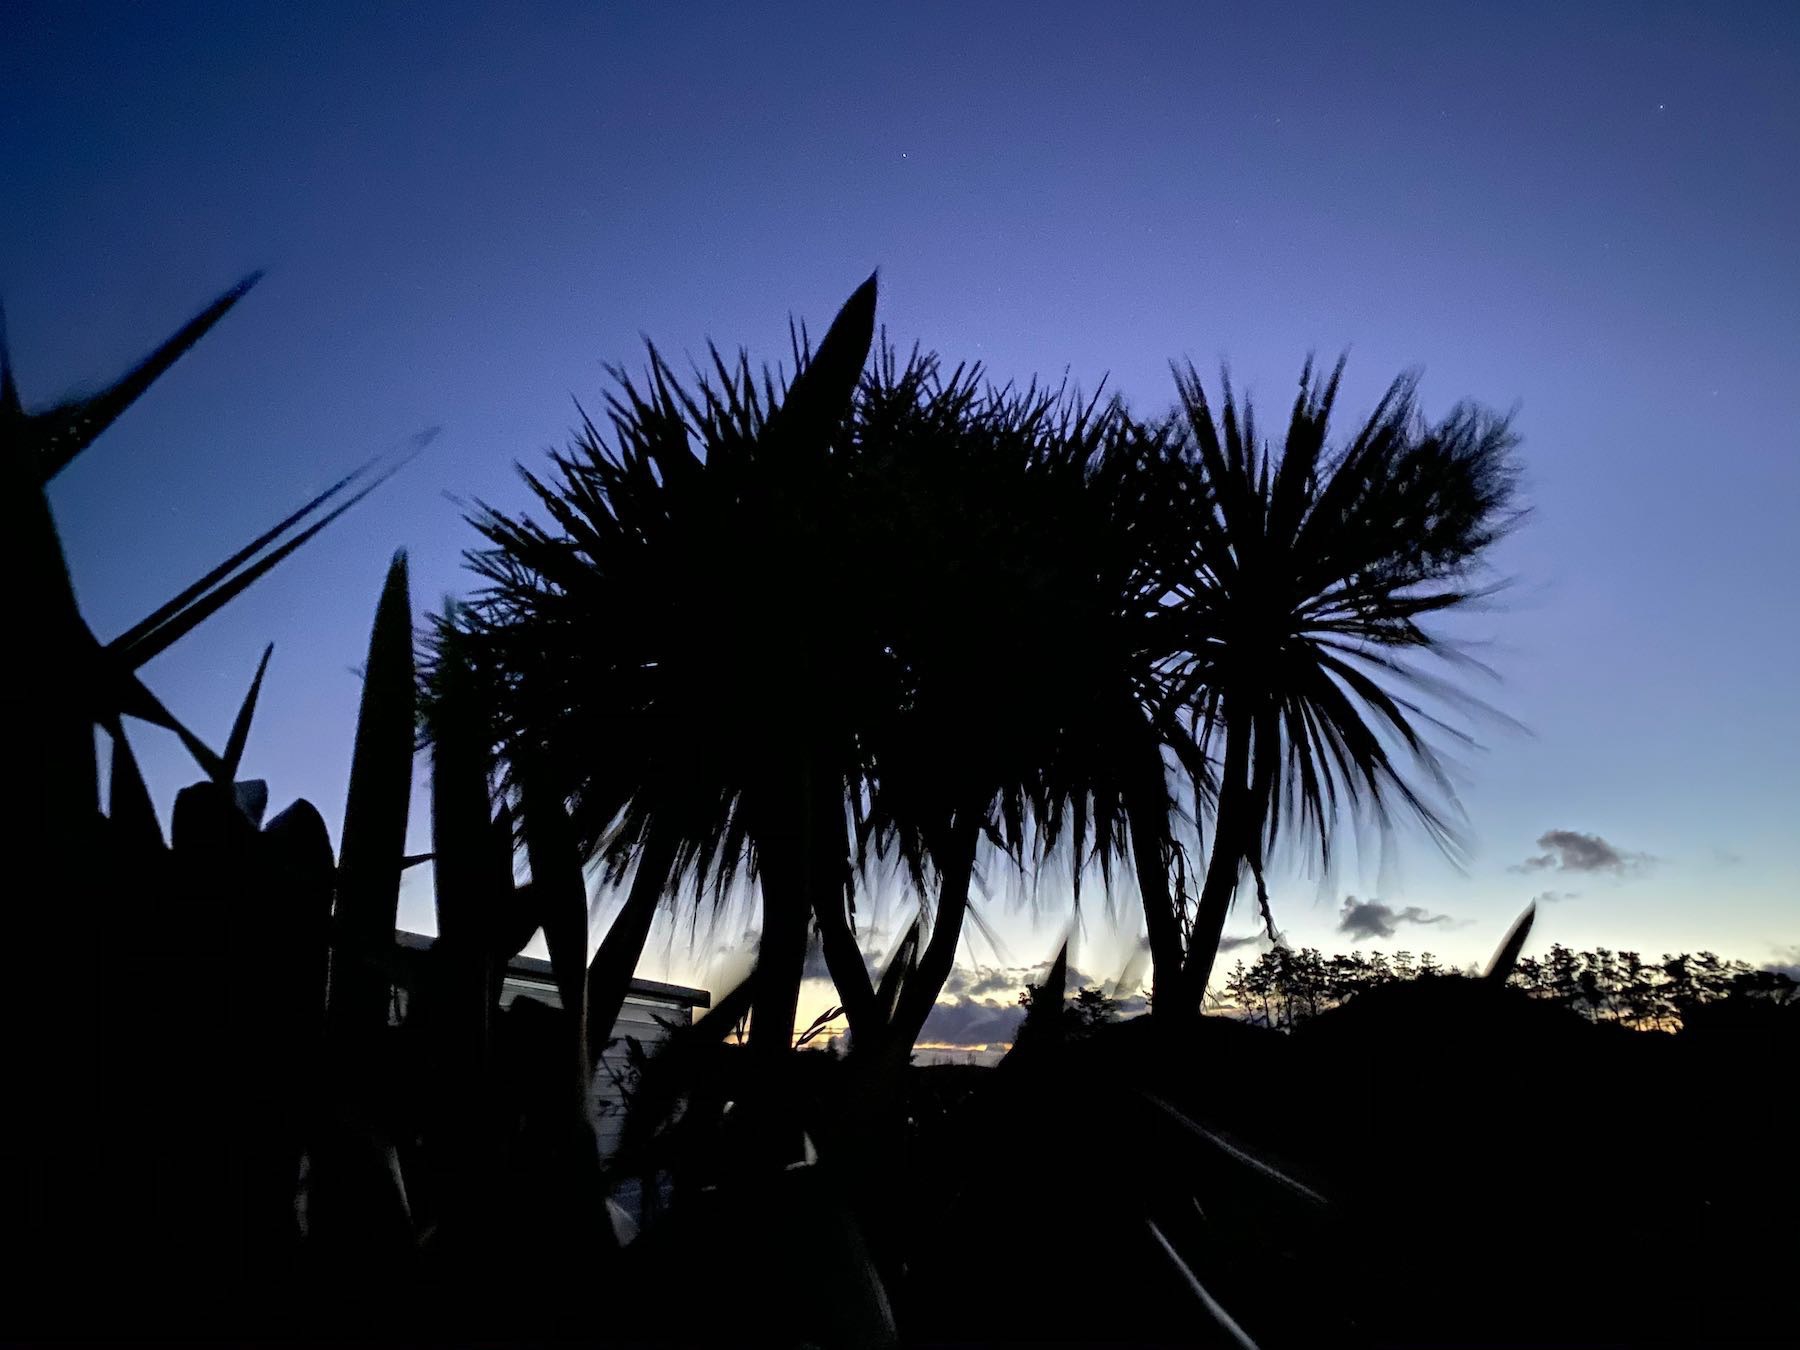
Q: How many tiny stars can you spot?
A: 2